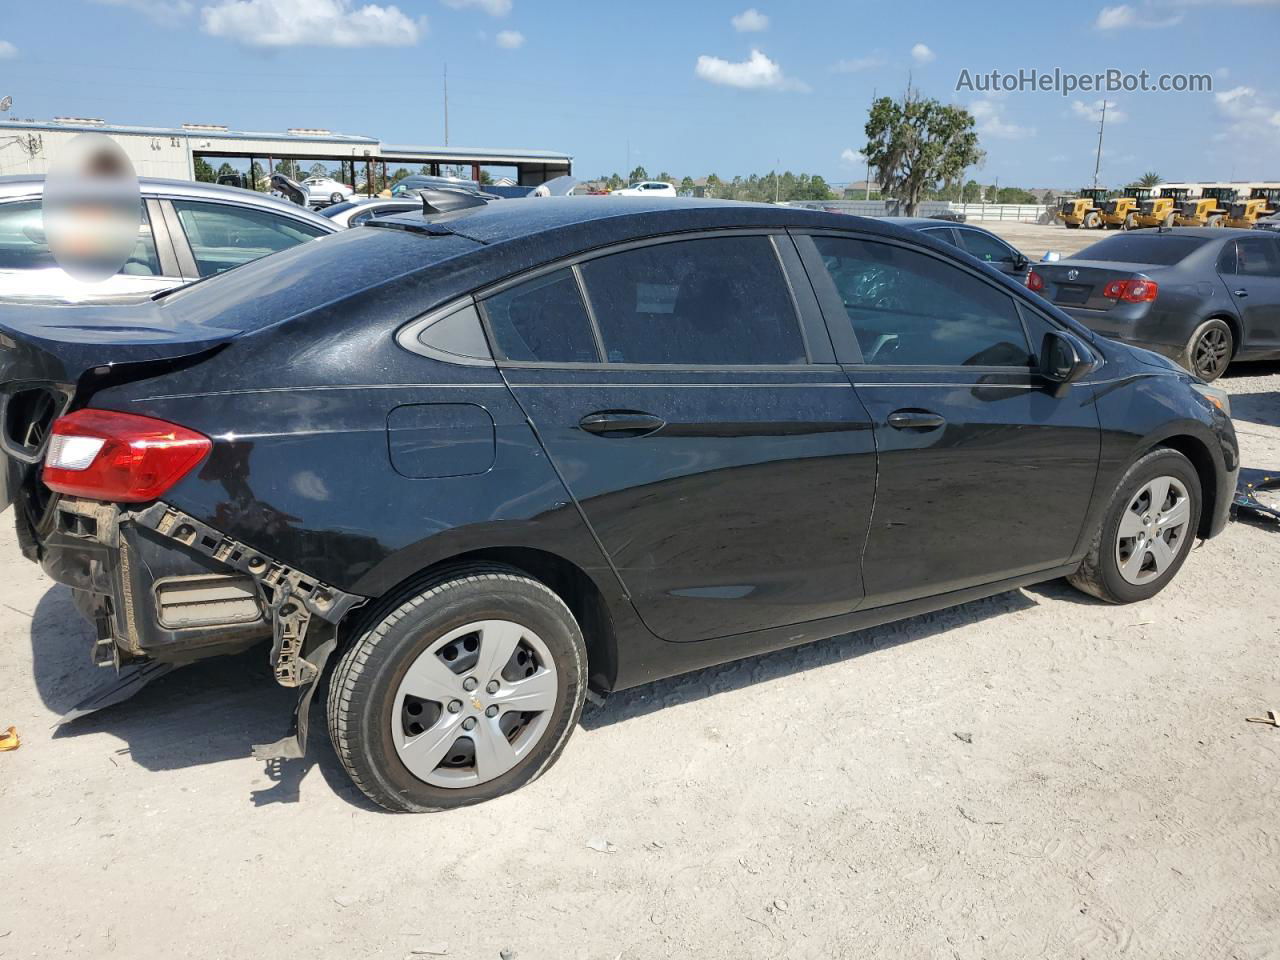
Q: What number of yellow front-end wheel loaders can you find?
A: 5